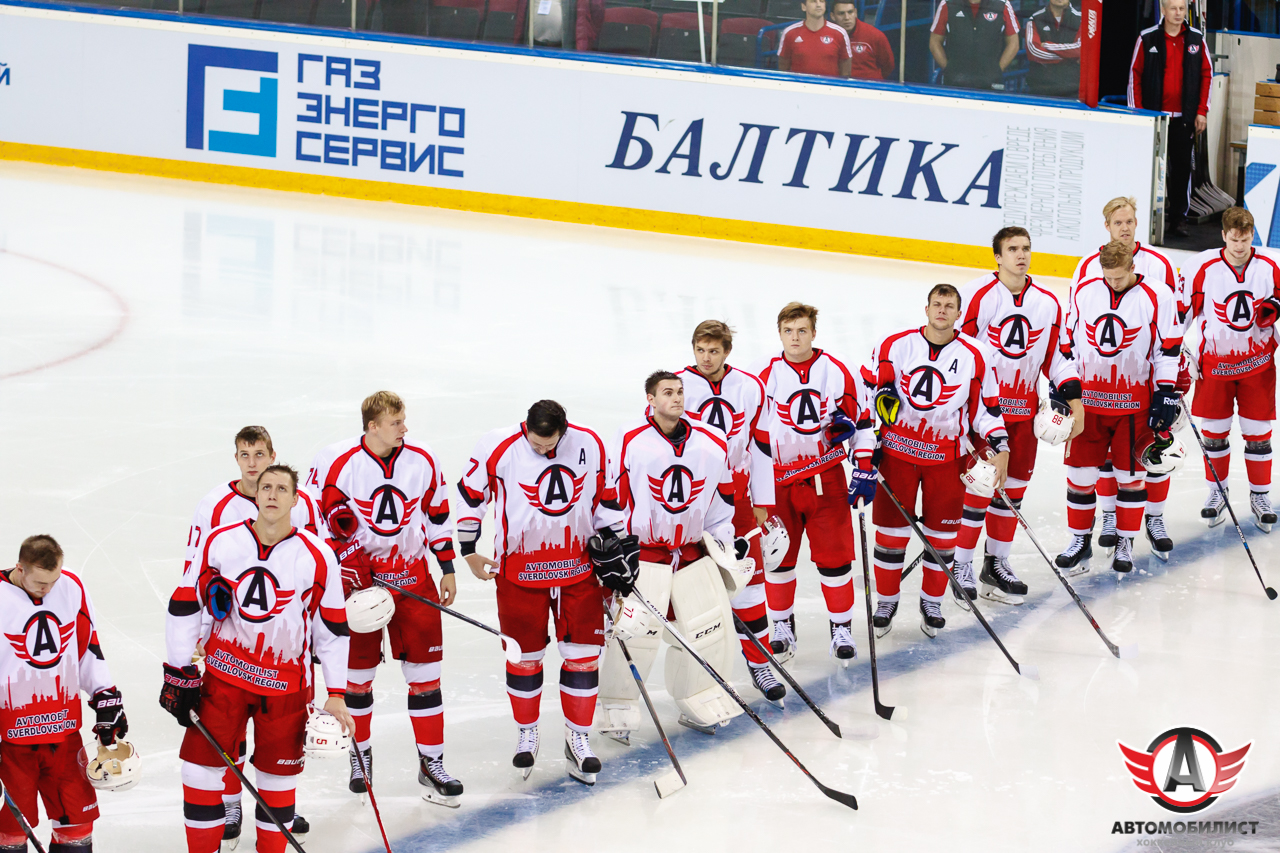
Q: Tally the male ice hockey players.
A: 13